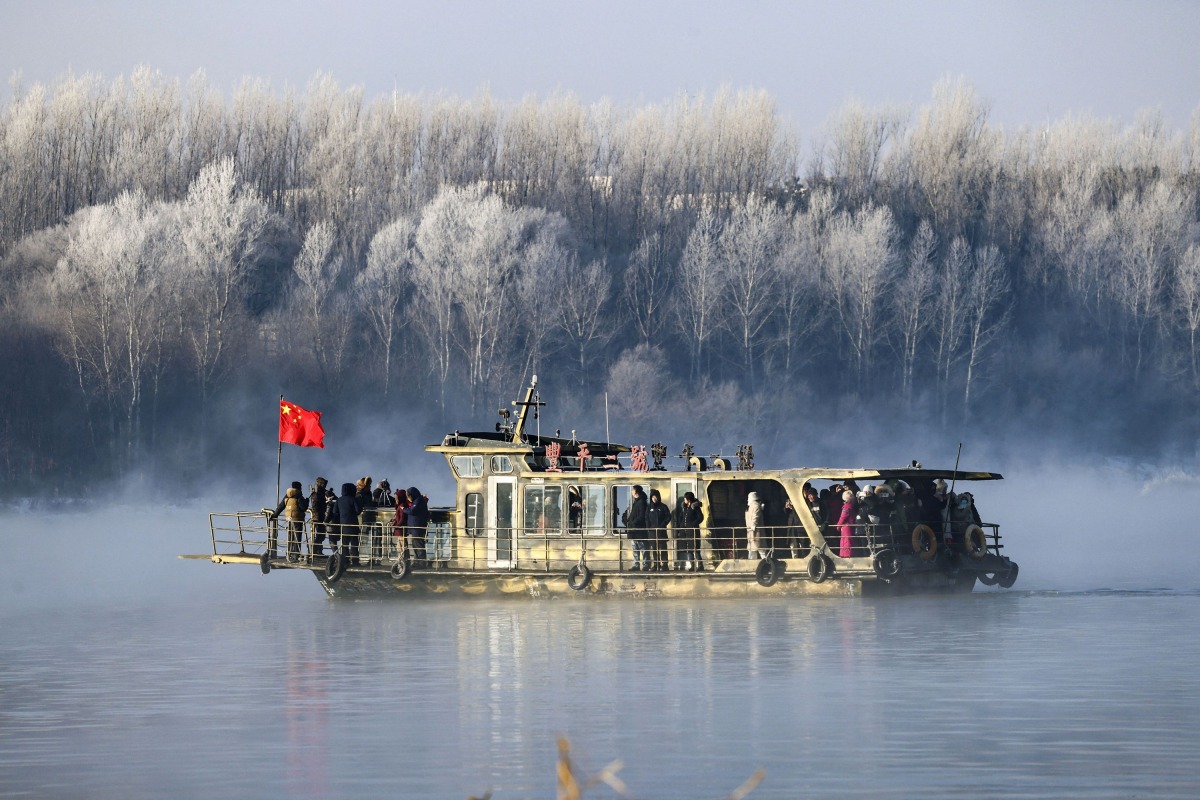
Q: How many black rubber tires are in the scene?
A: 9